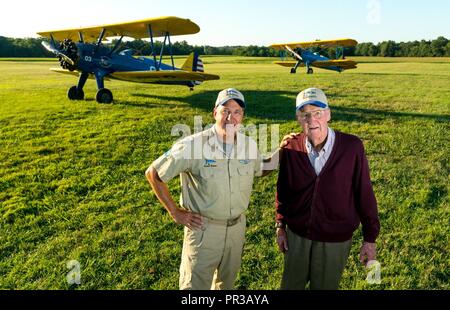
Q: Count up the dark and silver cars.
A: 0